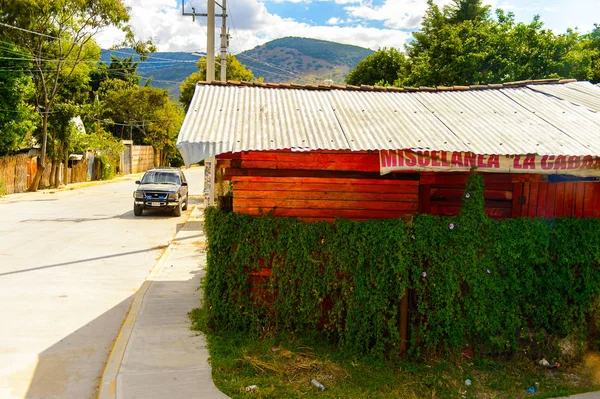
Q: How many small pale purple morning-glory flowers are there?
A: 4